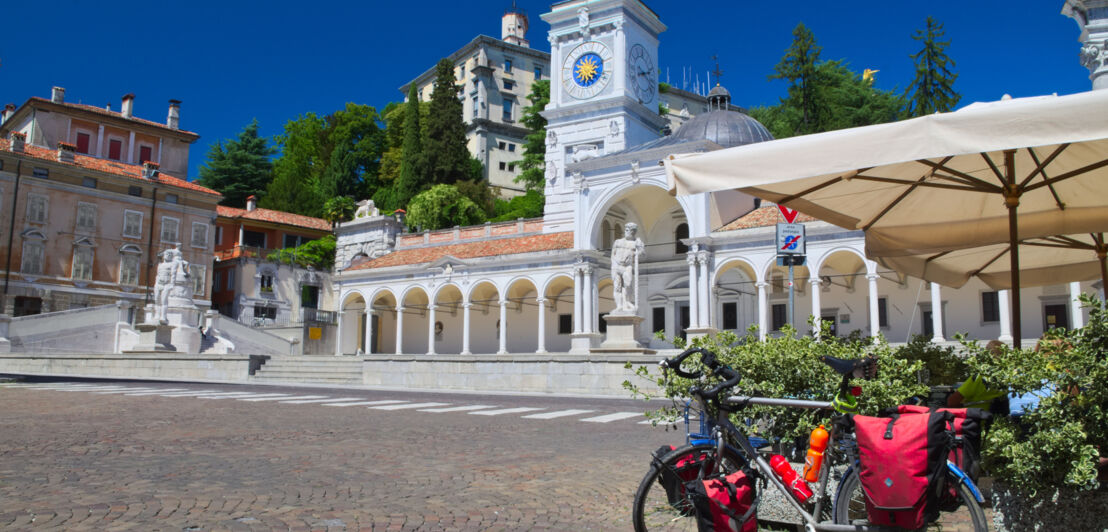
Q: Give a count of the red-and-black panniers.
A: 4